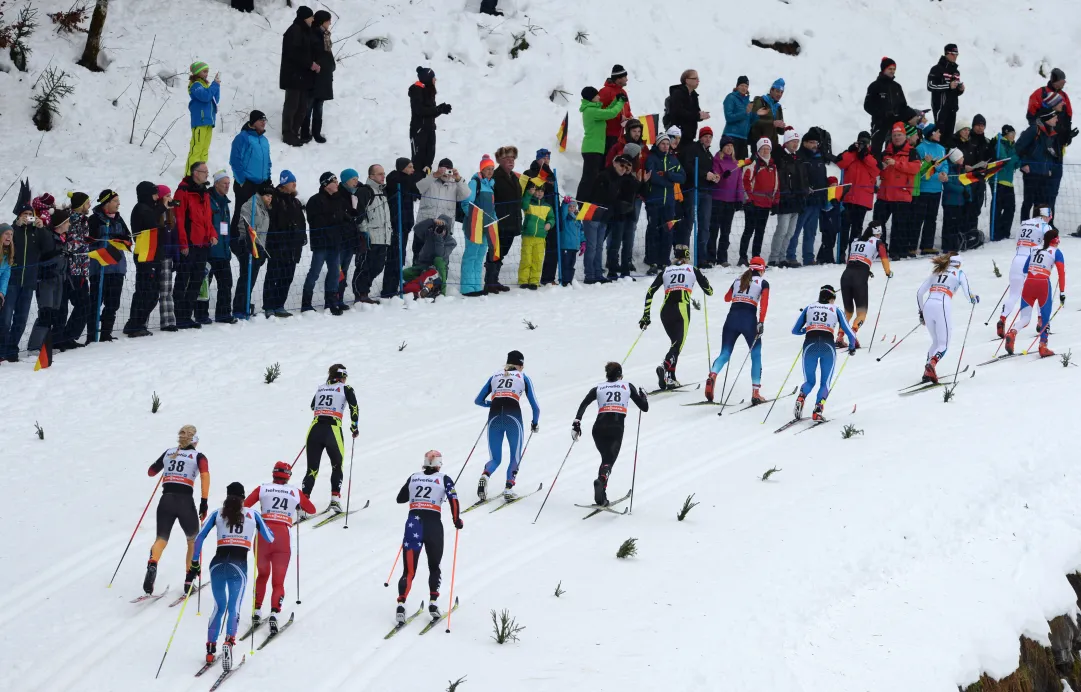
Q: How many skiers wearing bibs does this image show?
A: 14